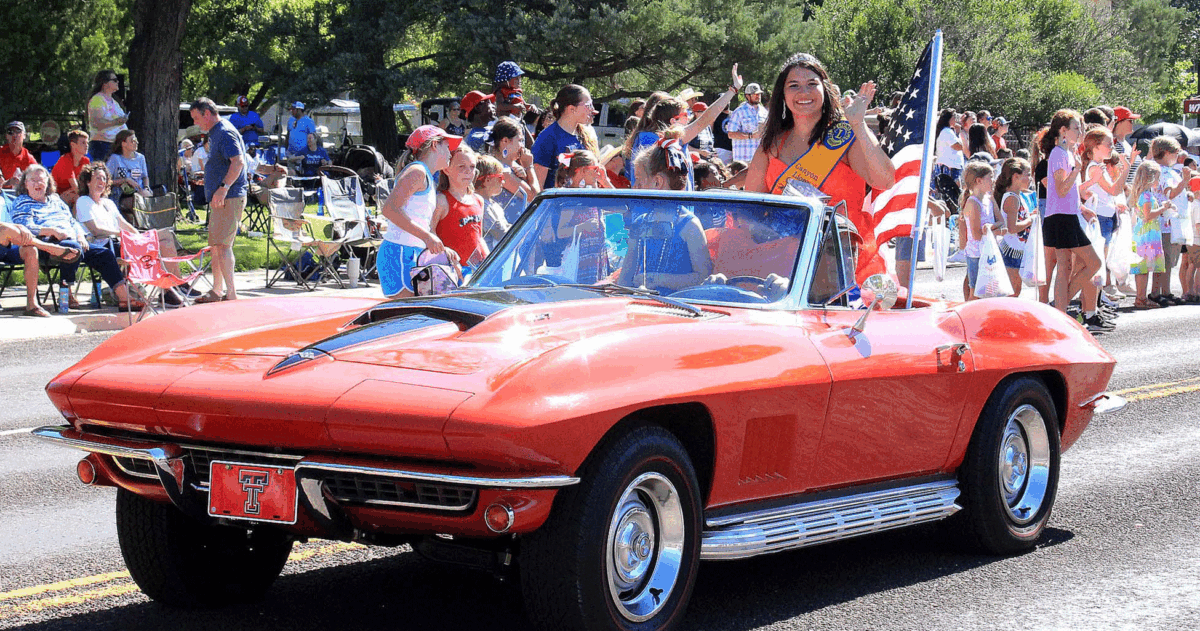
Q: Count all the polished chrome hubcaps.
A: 2